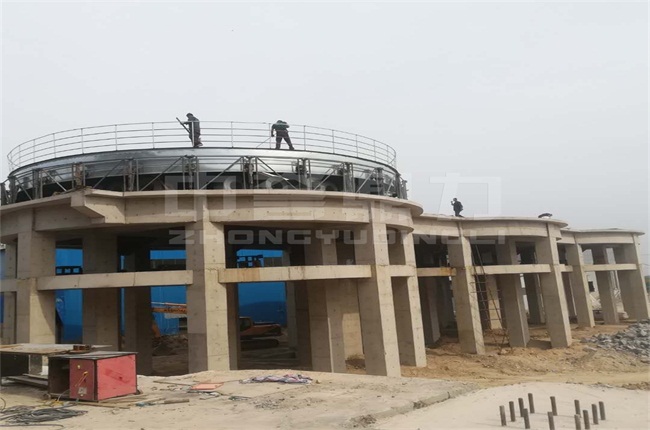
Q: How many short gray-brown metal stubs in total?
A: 12